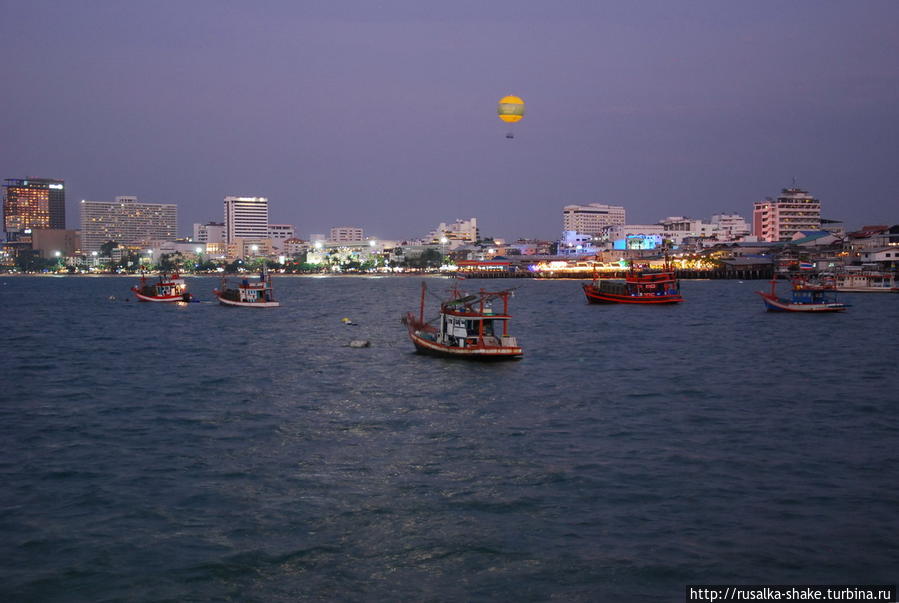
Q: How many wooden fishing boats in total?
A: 5